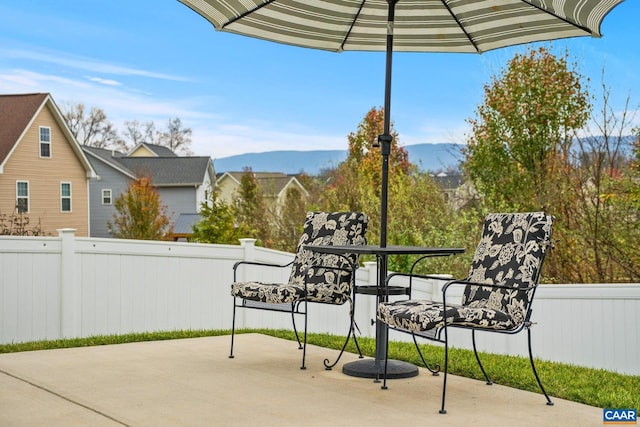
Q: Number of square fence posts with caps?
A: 4